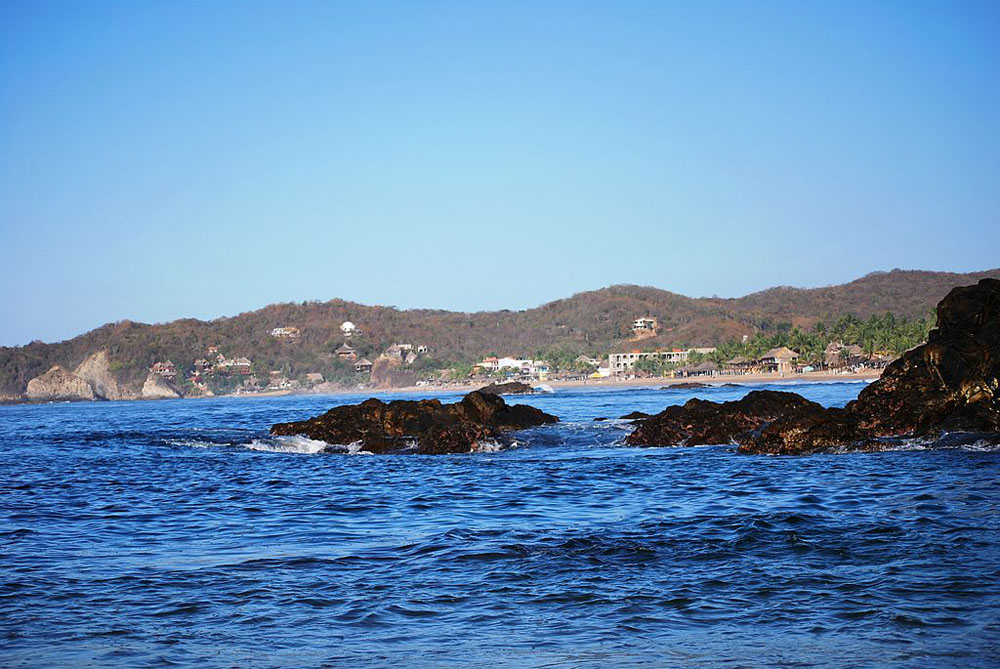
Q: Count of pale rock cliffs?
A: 3